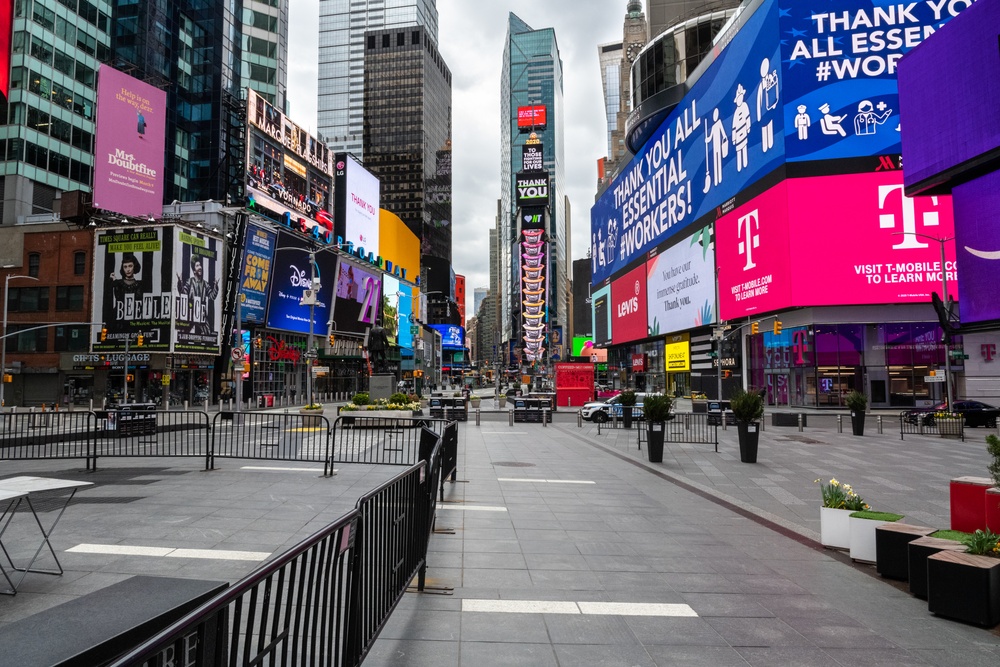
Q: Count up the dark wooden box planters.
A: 3